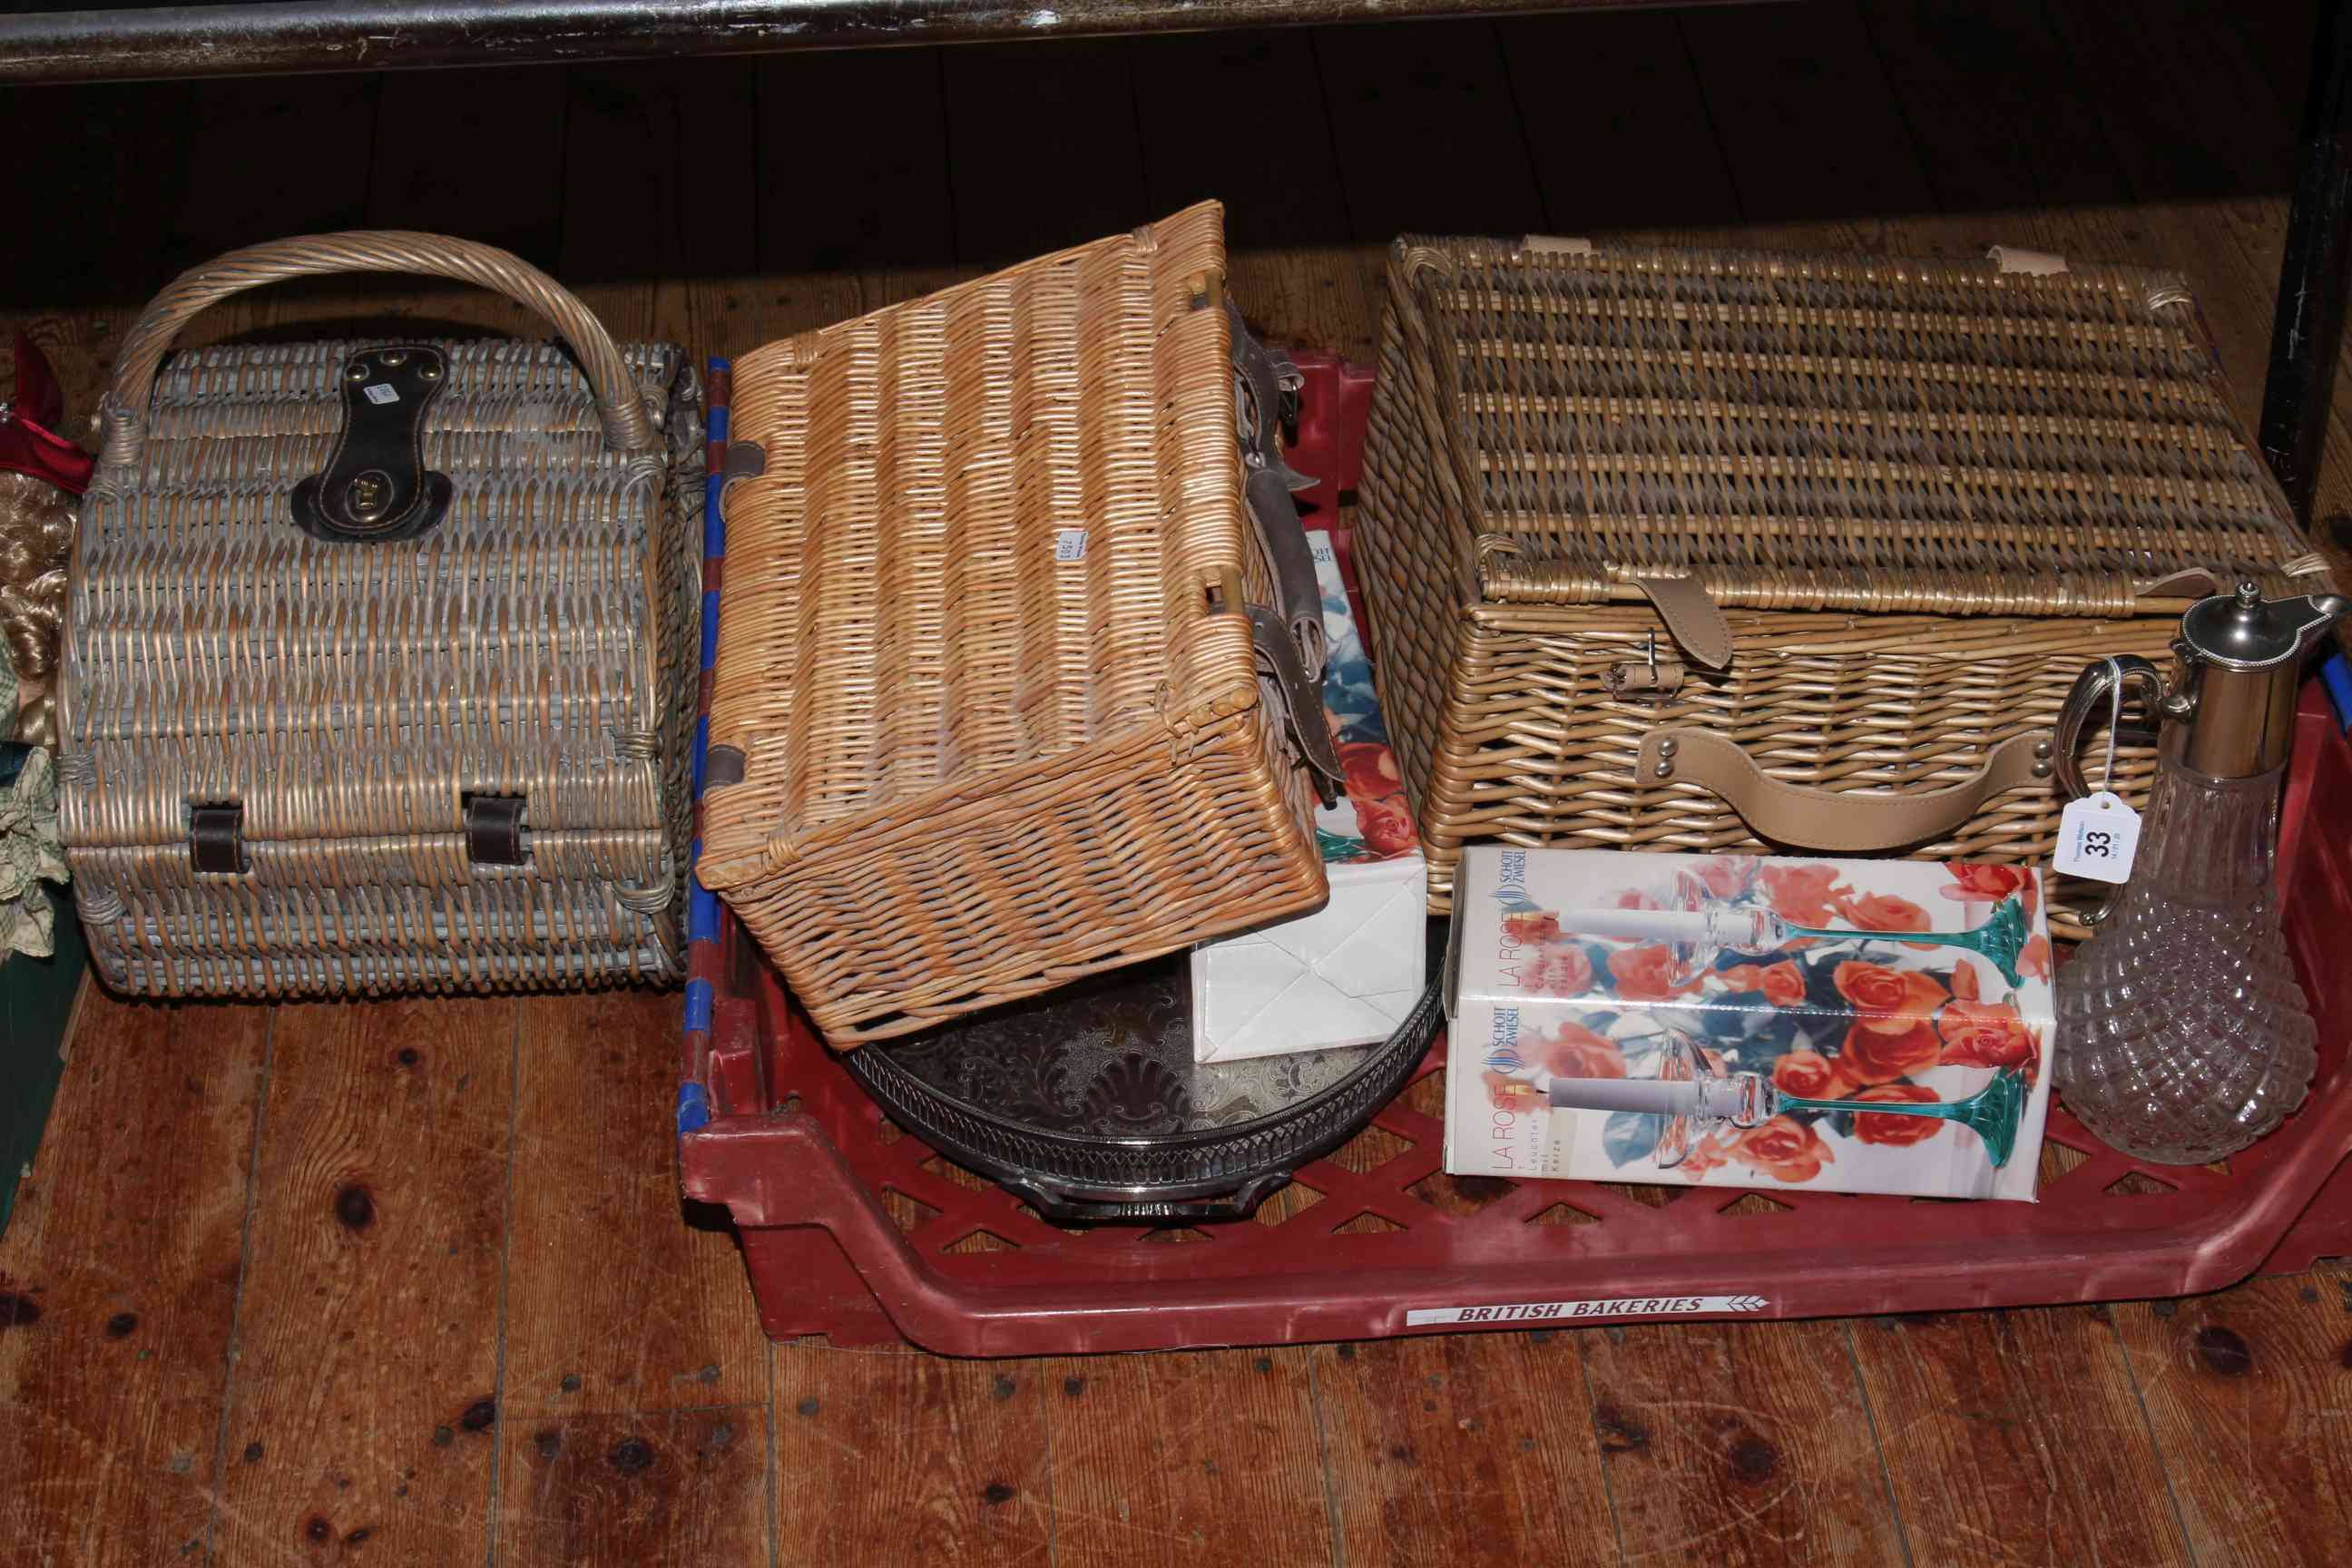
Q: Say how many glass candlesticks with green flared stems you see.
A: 2